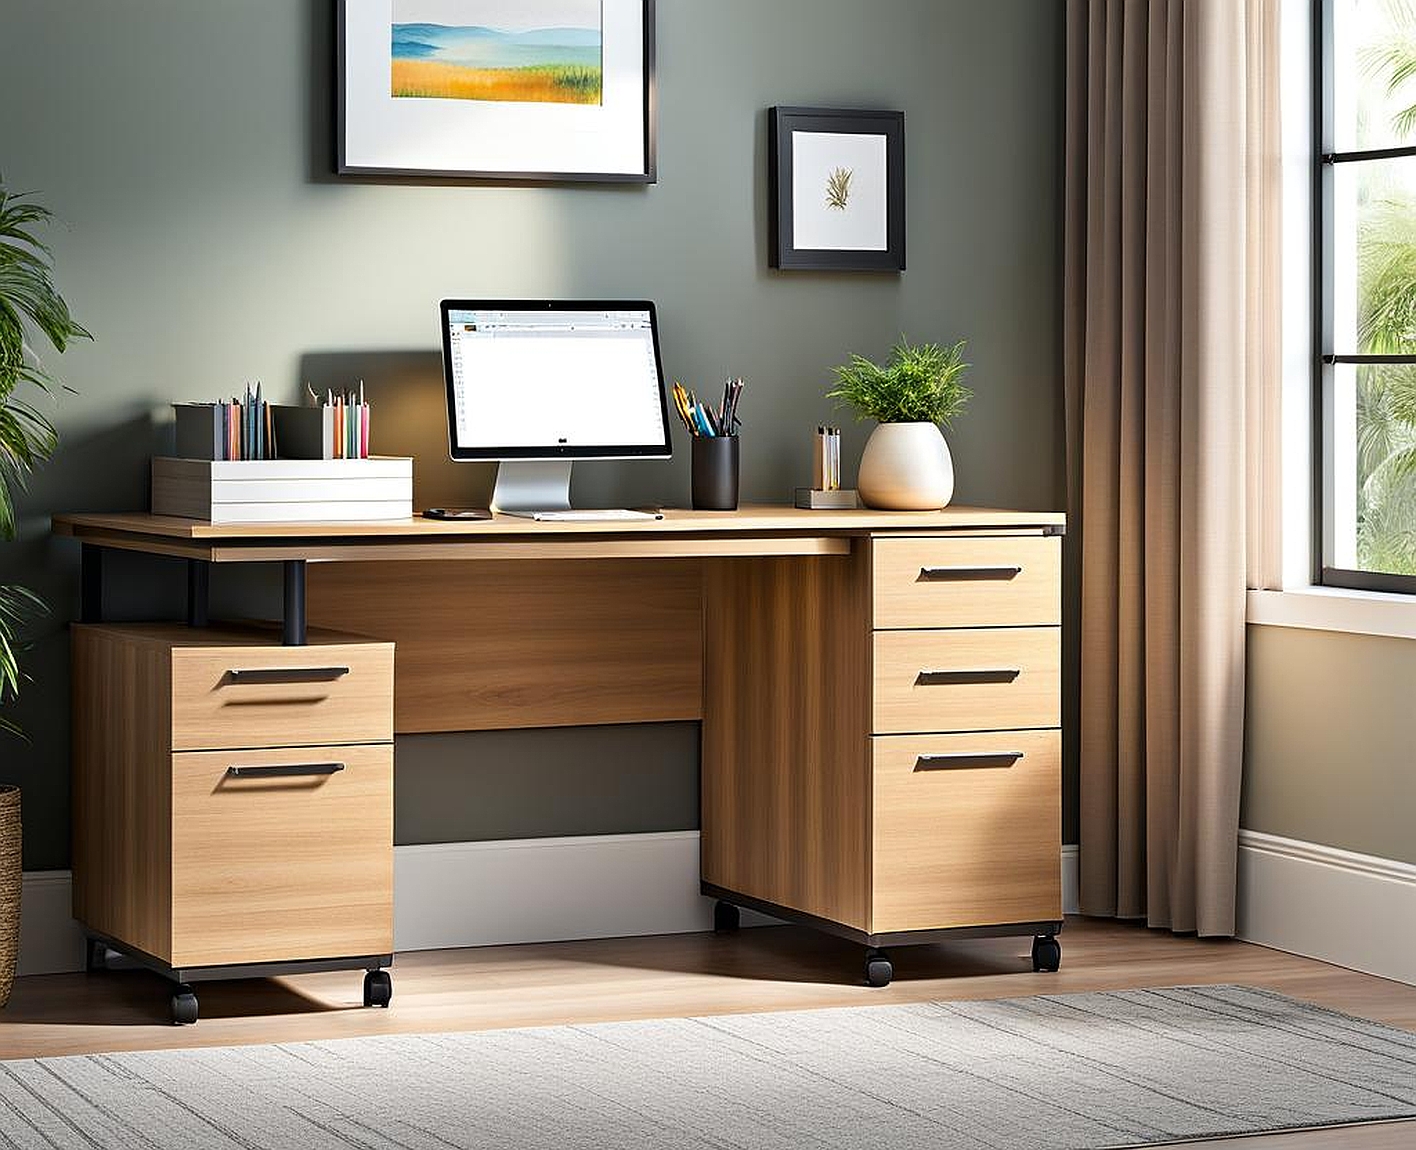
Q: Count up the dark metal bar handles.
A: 5